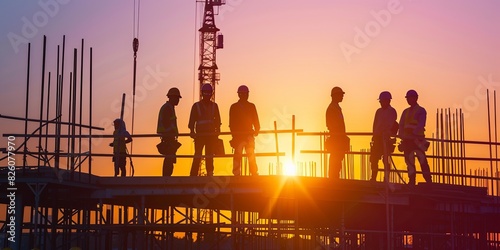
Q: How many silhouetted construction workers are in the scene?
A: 7